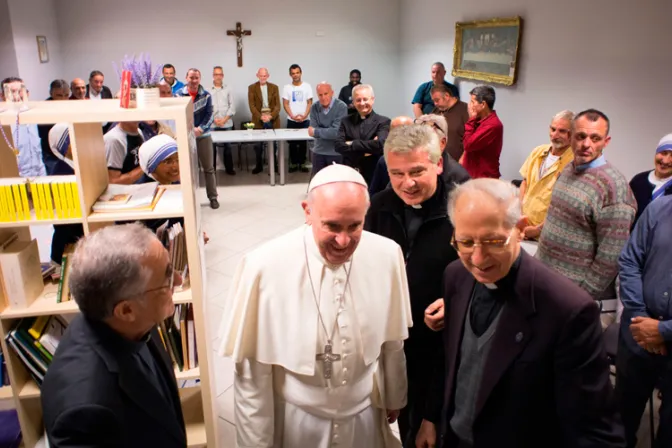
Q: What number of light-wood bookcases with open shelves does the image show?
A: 1